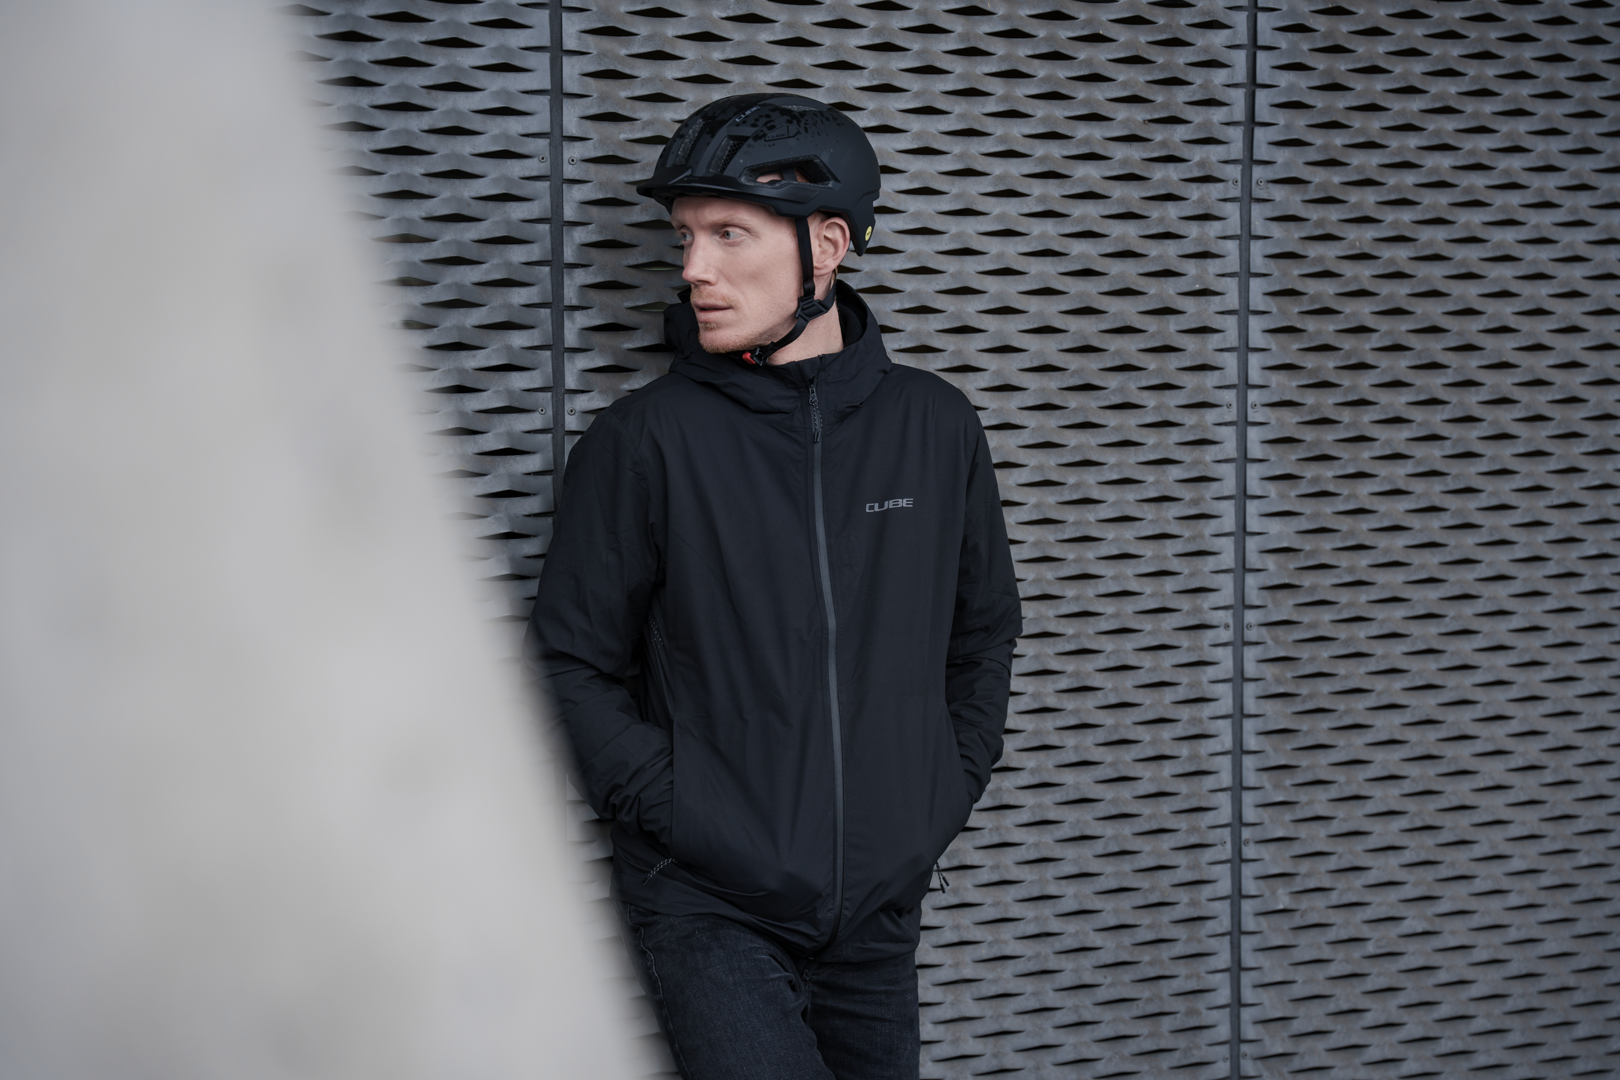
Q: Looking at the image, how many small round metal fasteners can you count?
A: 14